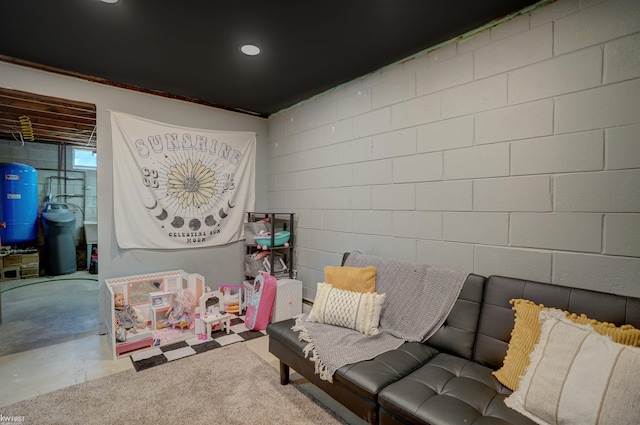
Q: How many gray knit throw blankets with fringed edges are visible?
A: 1